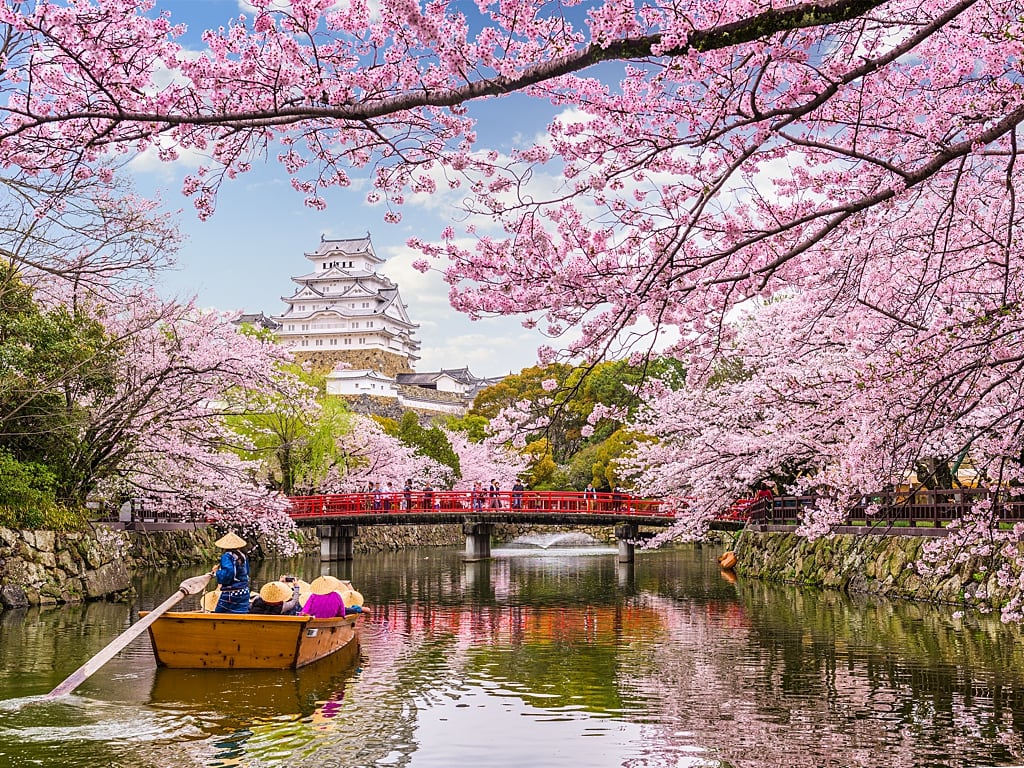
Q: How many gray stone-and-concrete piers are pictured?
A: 3